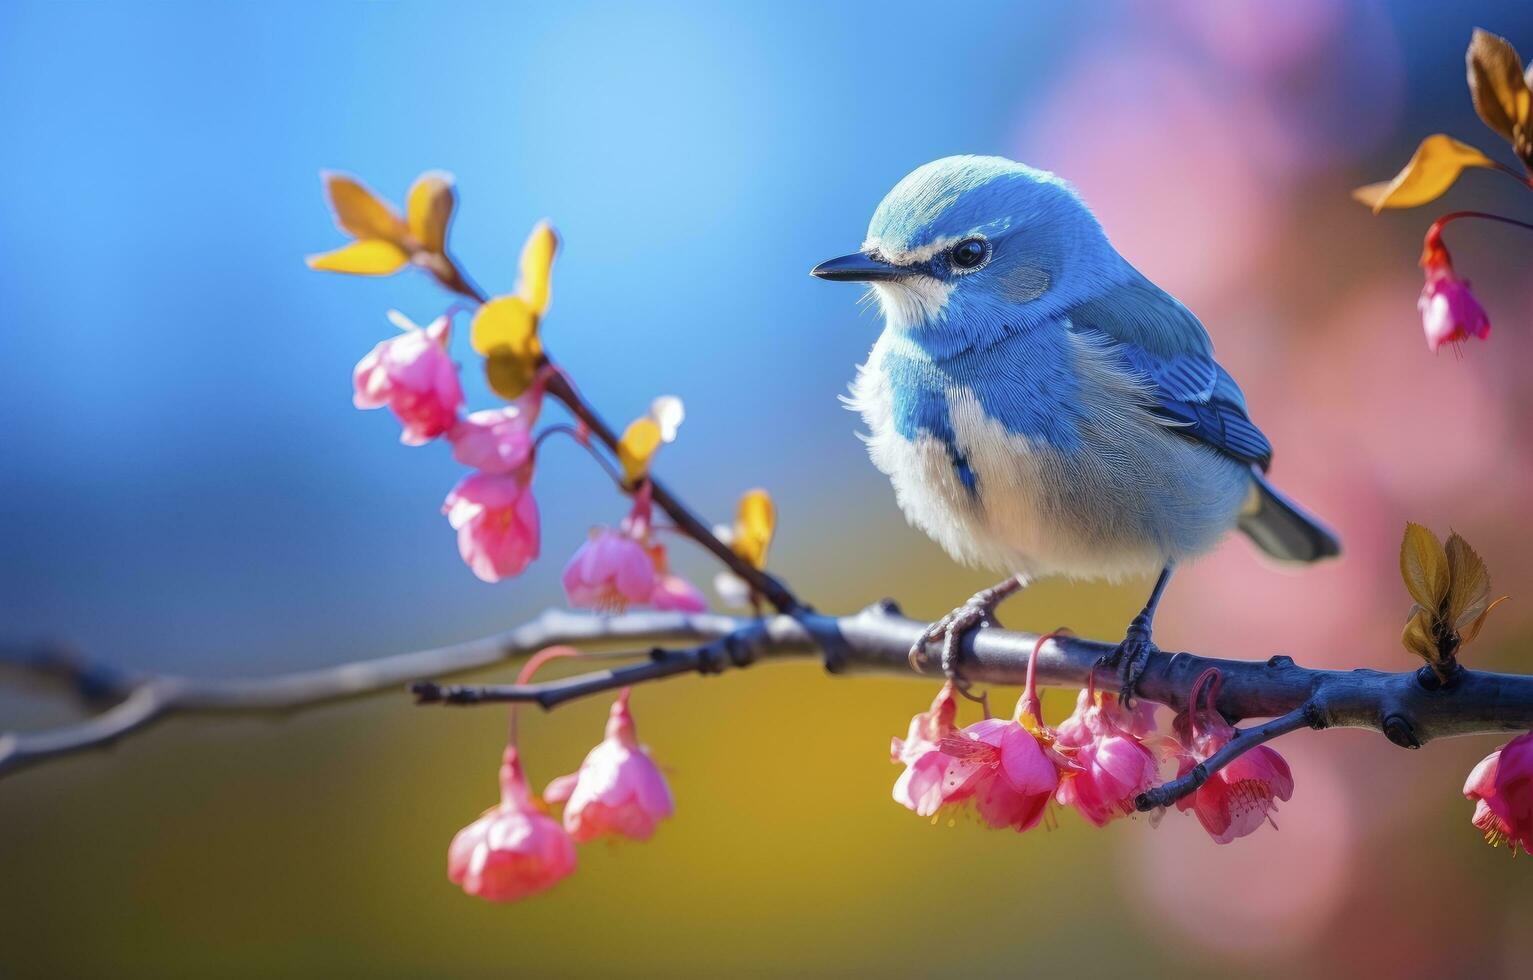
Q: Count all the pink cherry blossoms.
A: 13